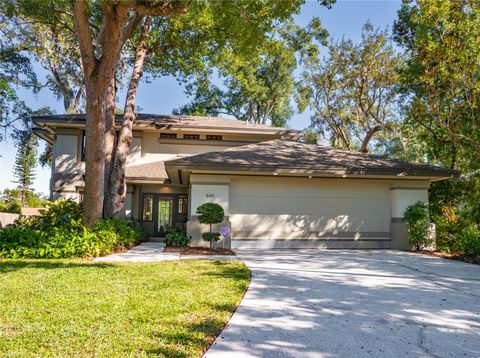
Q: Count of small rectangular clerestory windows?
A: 3